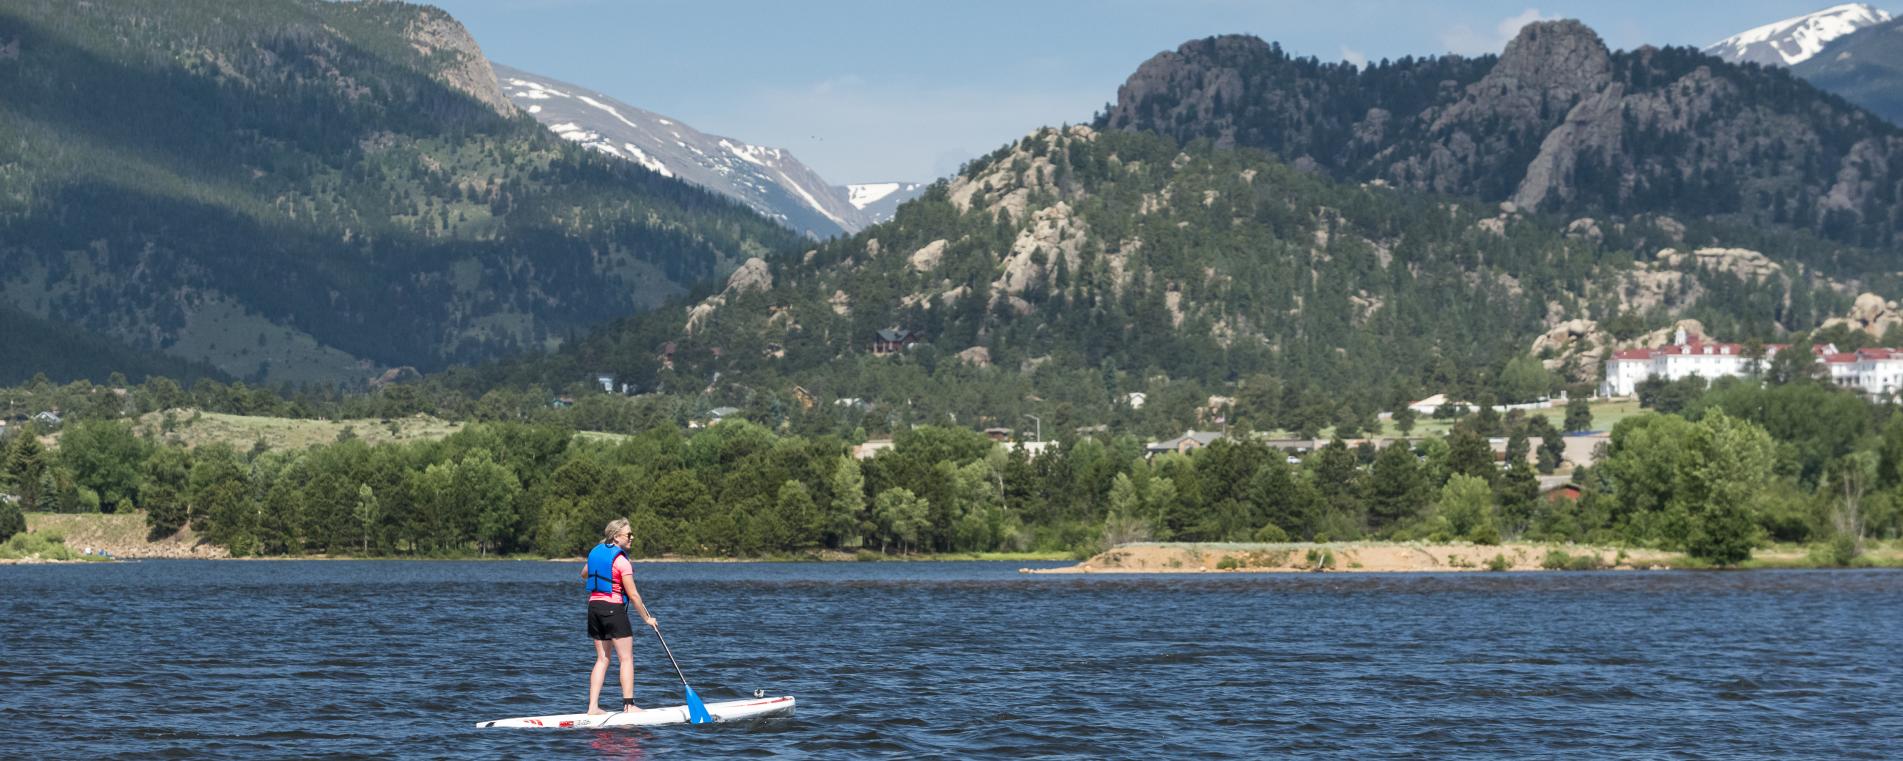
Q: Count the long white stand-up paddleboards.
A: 1